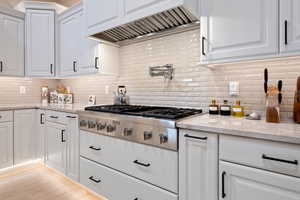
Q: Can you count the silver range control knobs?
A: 7